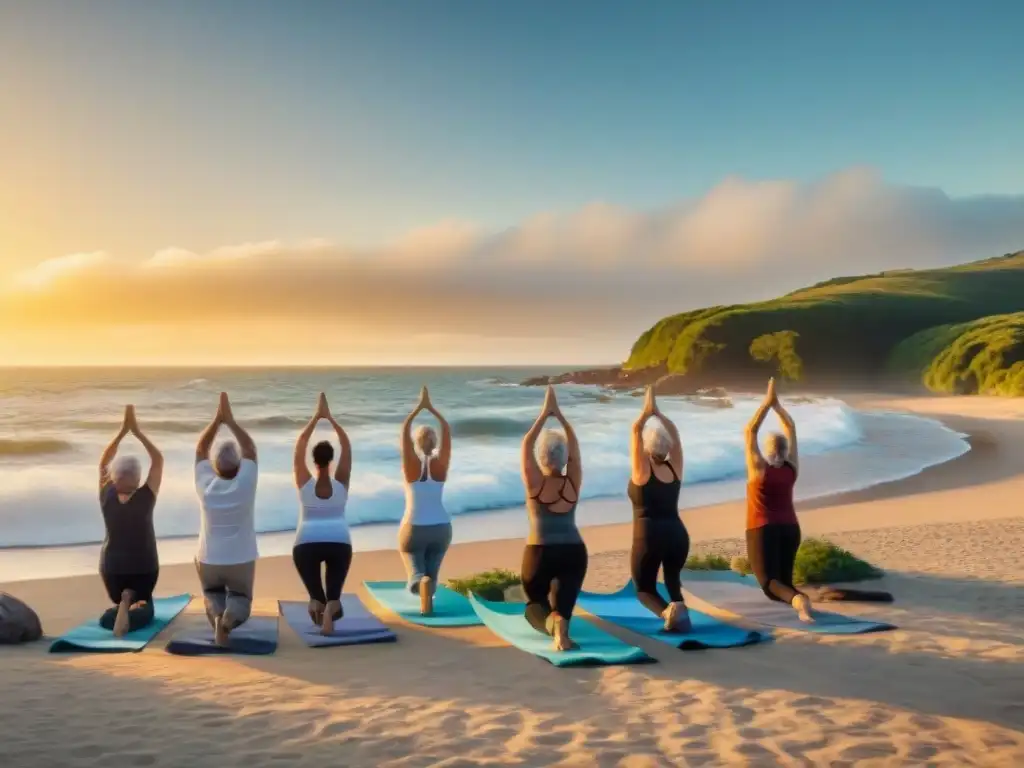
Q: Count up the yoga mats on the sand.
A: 7